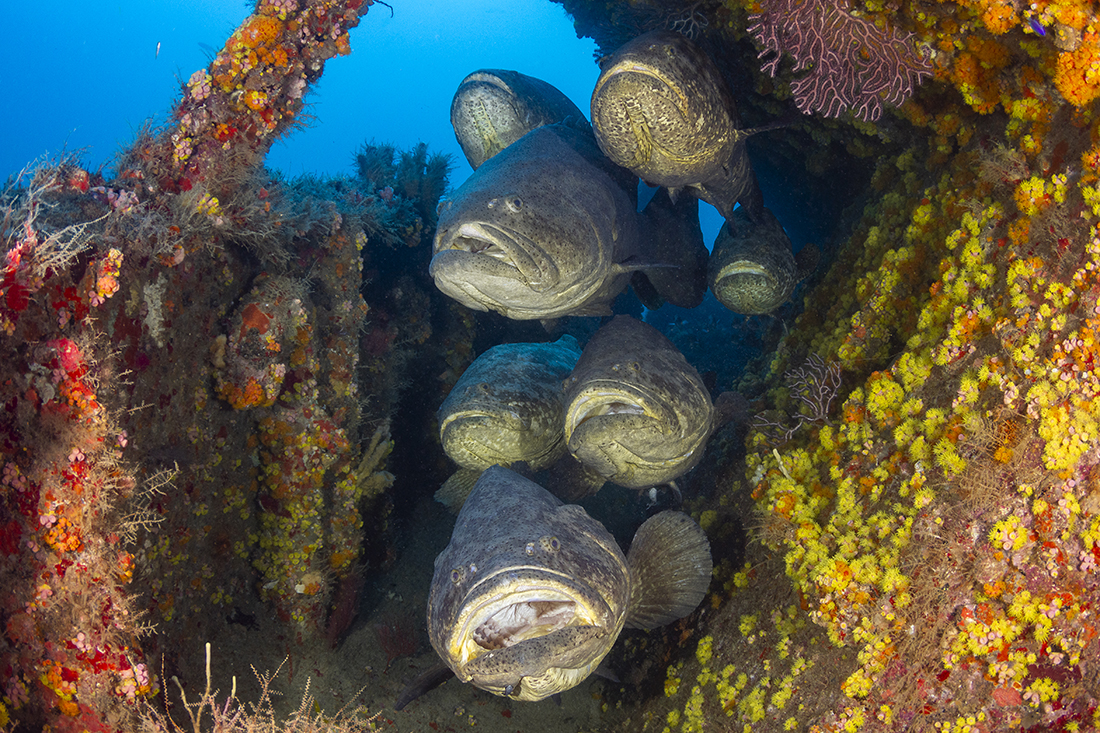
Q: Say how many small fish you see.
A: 2